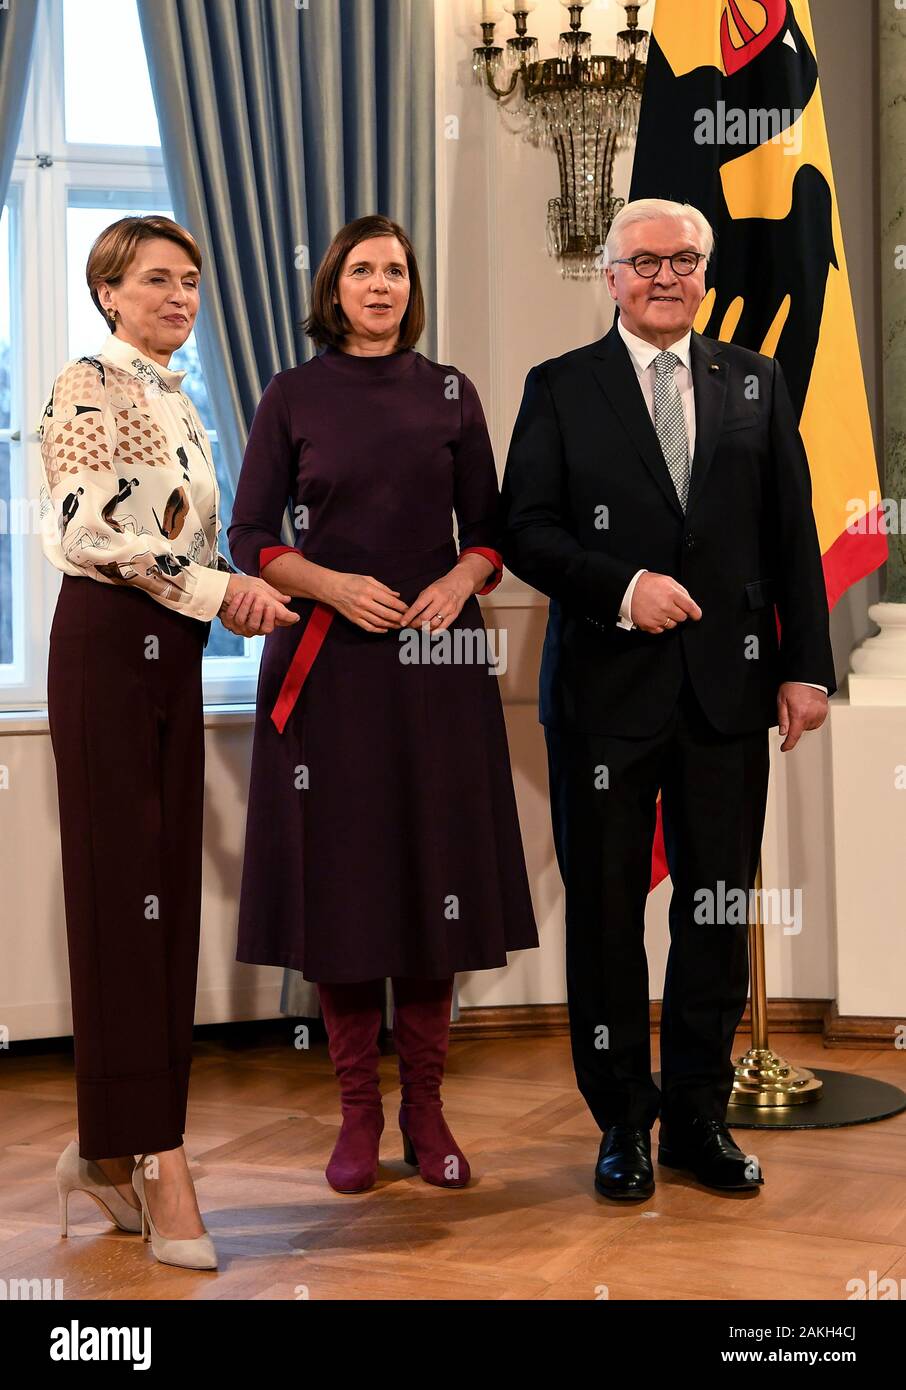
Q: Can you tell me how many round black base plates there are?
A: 1